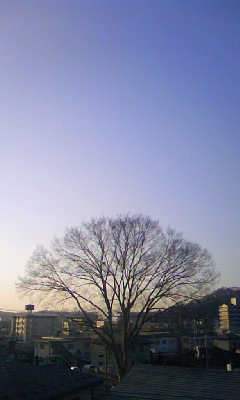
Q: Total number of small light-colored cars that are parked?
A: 2